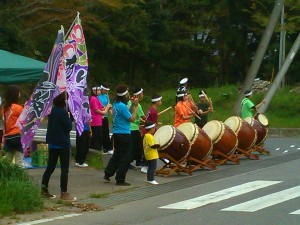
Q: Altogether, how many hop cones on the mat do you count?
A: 0